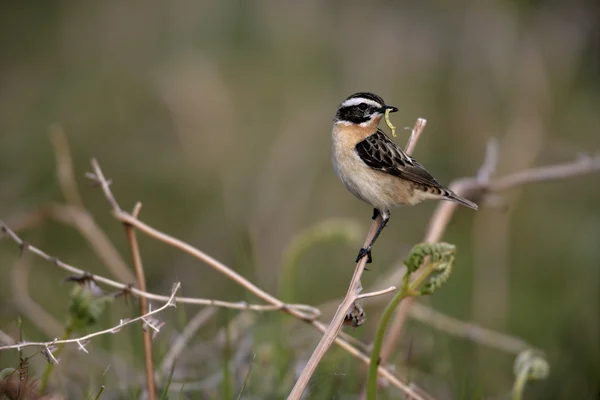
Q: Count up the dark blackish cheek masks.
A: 1